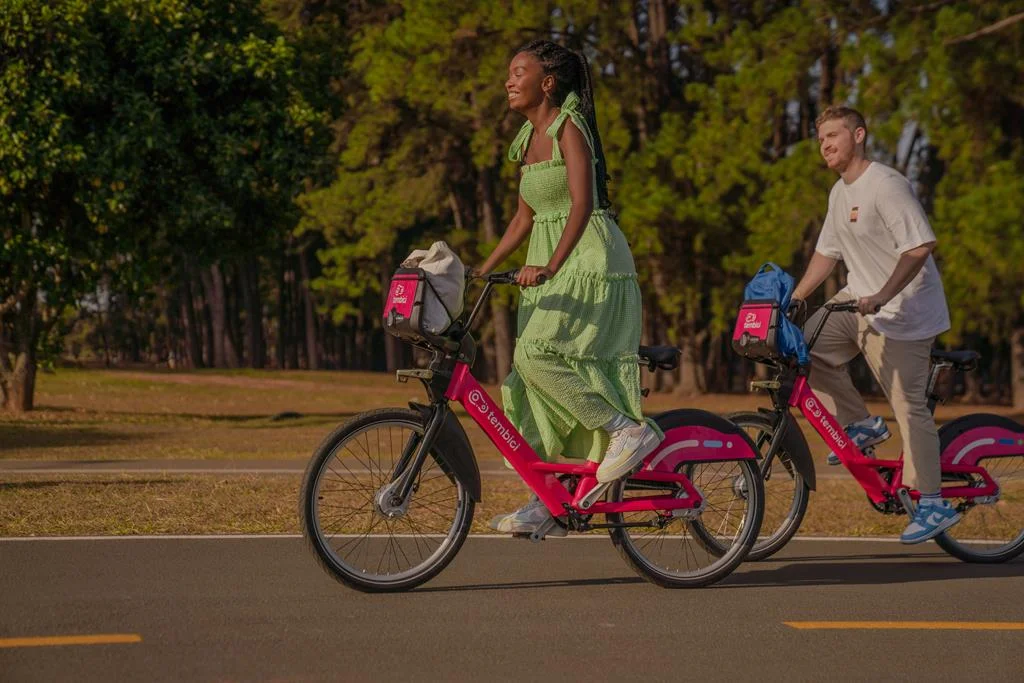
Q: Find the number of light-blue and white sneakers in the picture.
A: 2